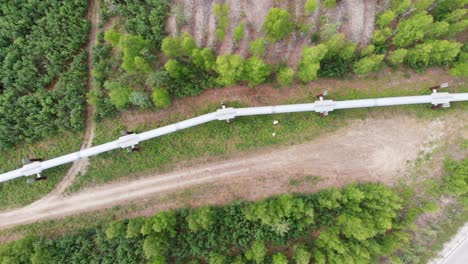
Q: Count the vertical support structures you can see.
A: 5